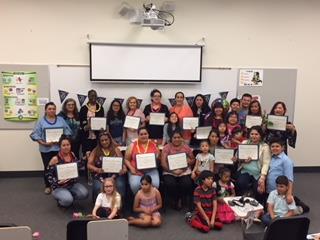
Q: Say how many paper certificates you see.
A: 14